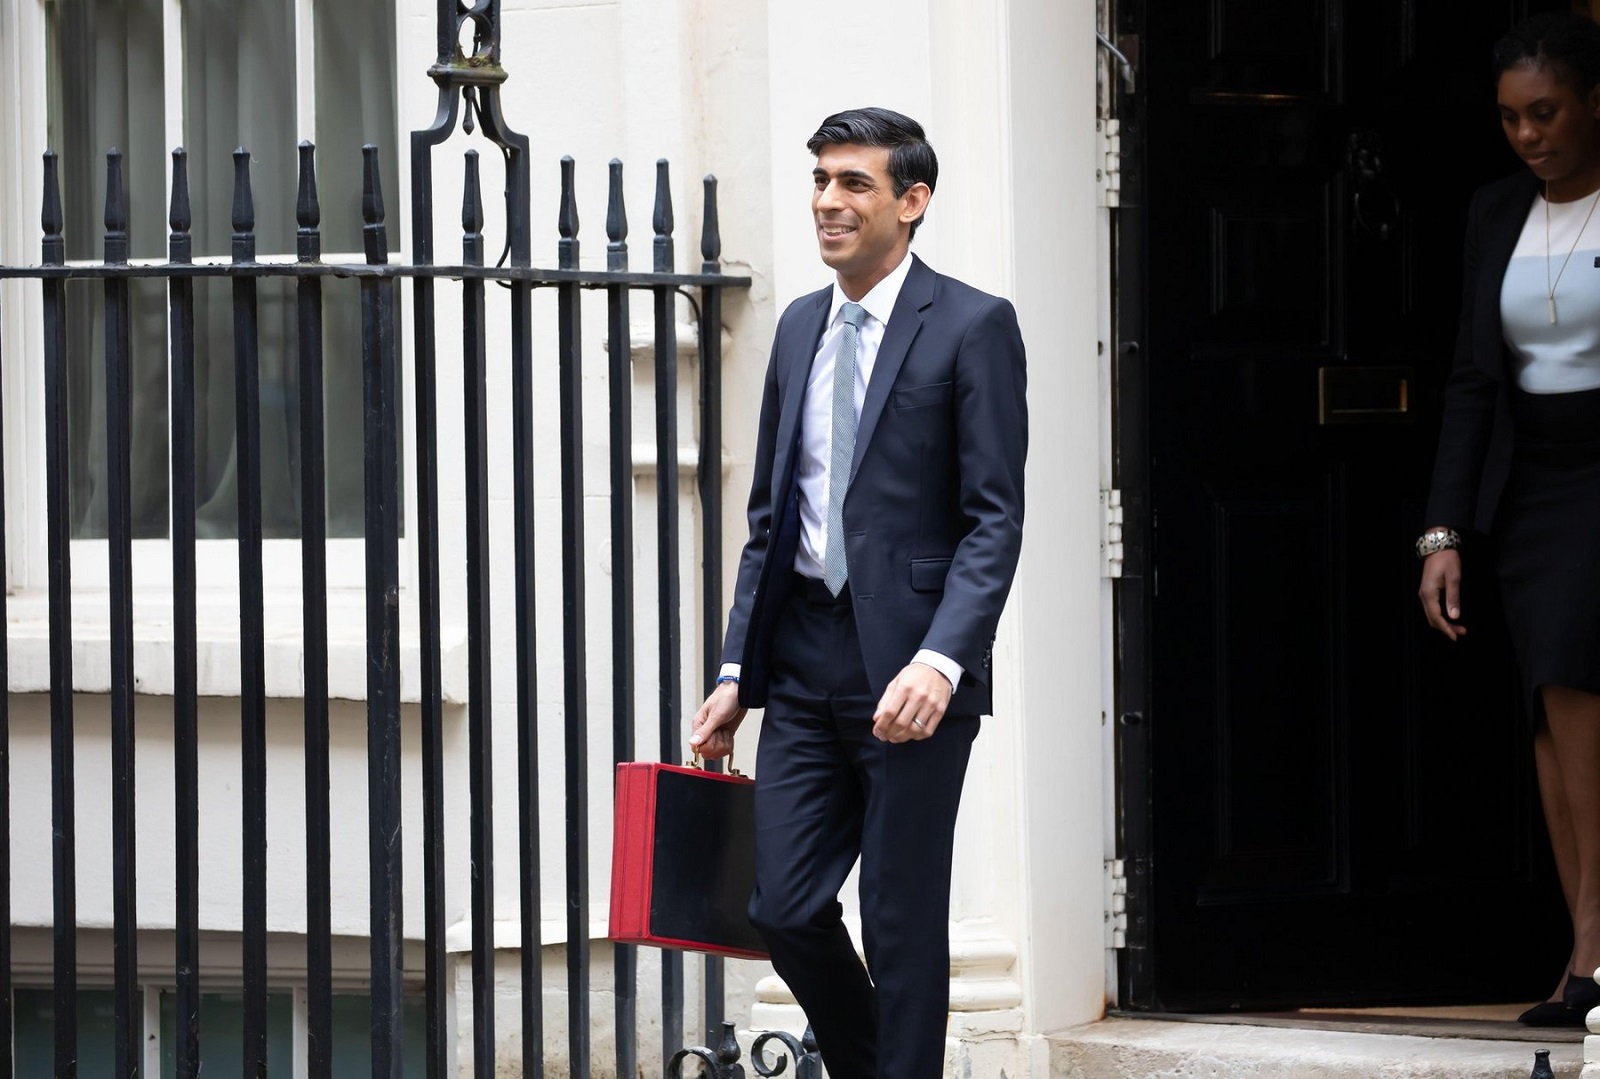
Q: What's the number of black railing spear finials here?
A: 11